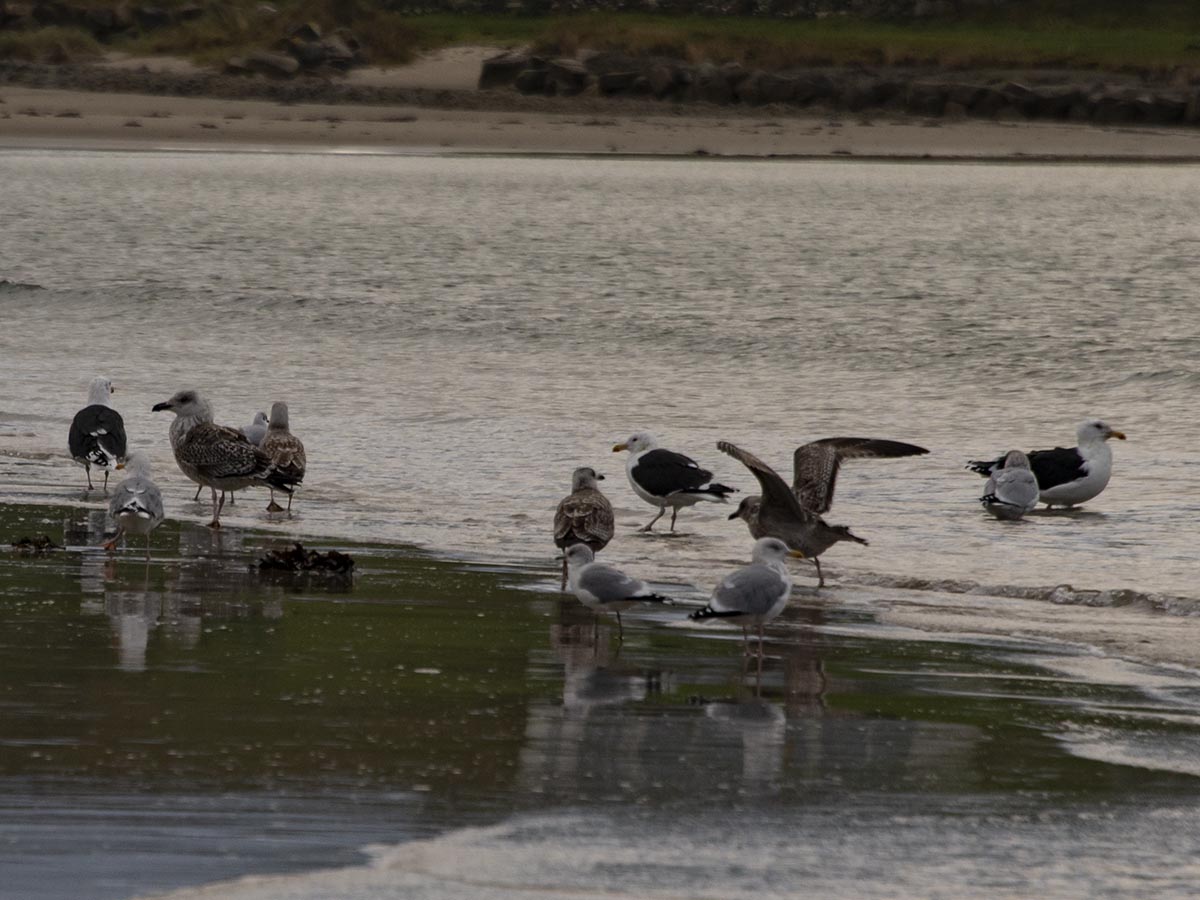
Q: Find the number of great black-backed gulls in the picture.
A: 3